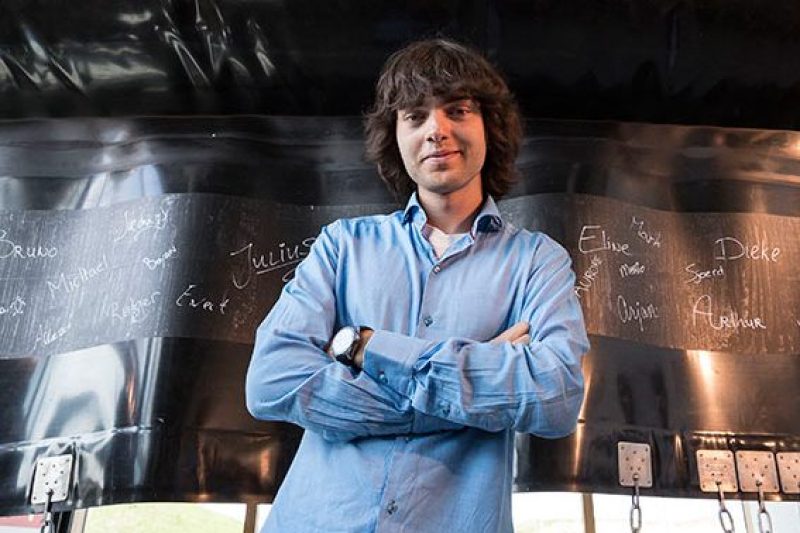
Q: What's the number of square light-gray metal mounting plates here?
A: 5